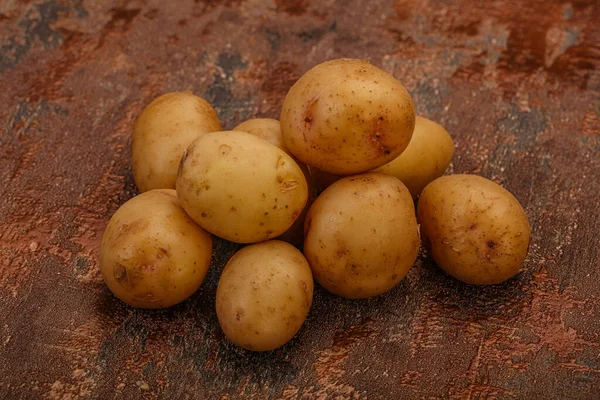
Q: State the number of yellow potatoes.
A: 9